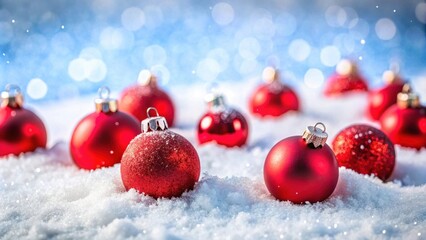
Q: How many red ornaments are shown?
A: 11